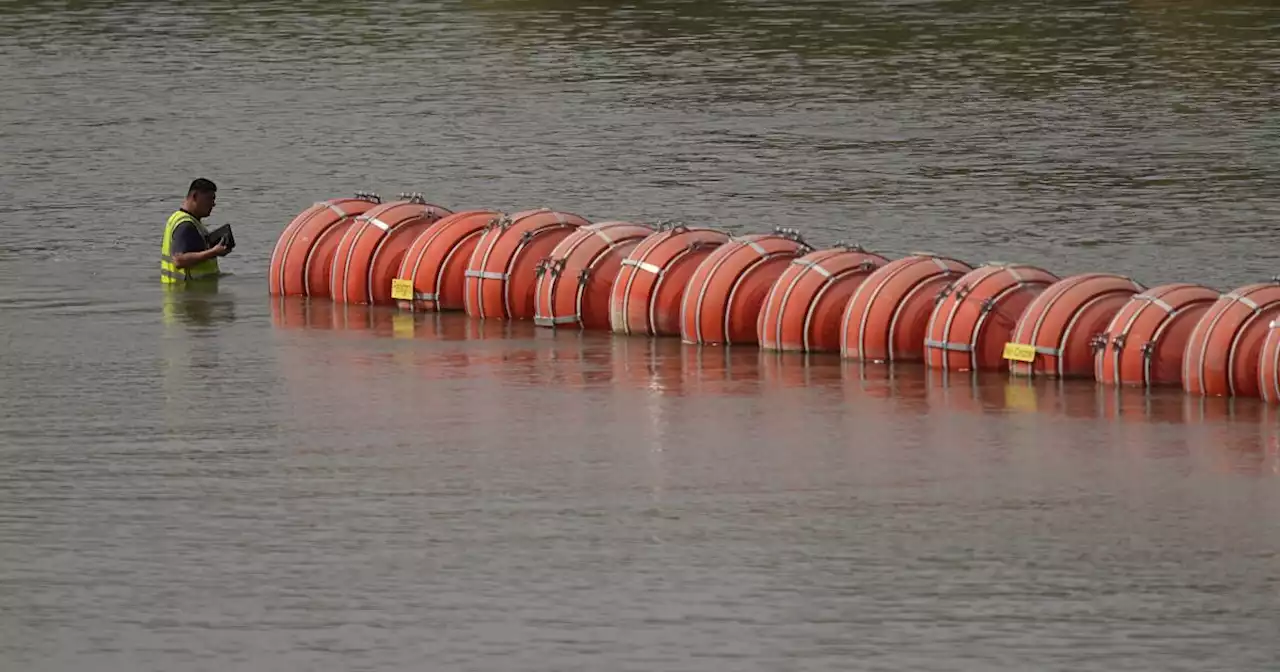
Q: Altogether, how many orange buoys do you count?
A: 14